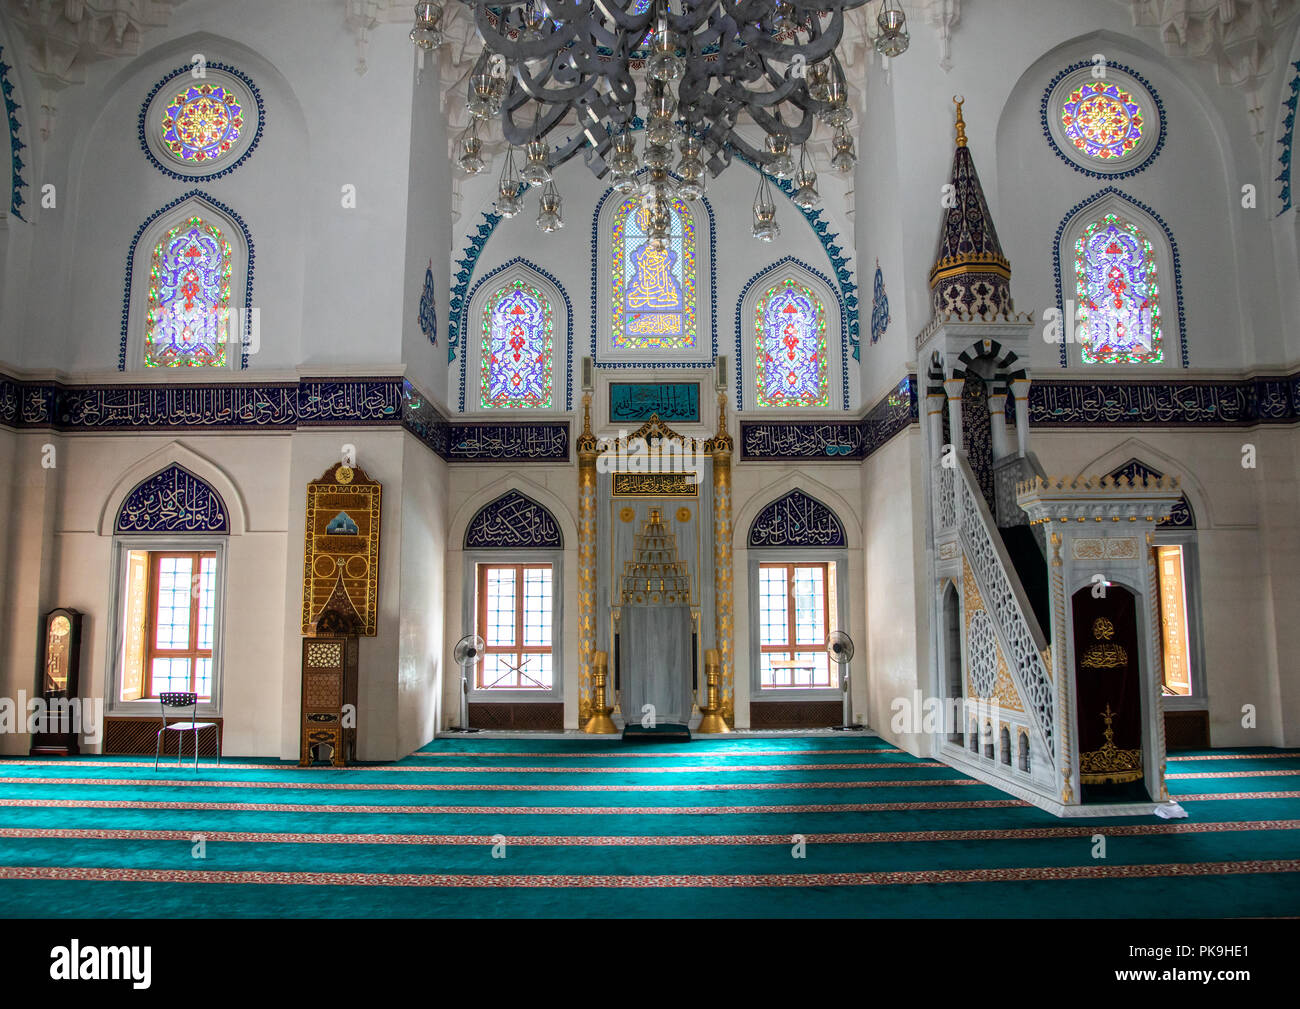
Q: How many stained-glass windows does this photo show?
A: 7